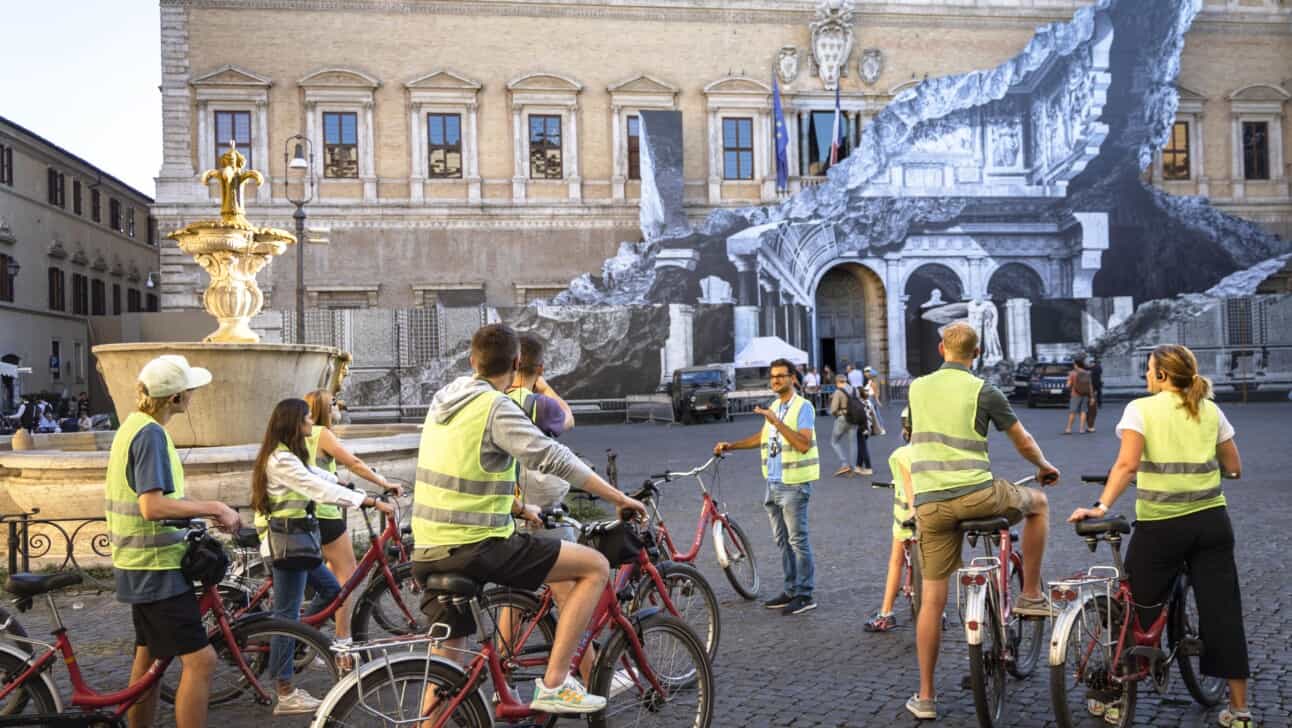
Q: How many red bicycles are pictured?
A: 9